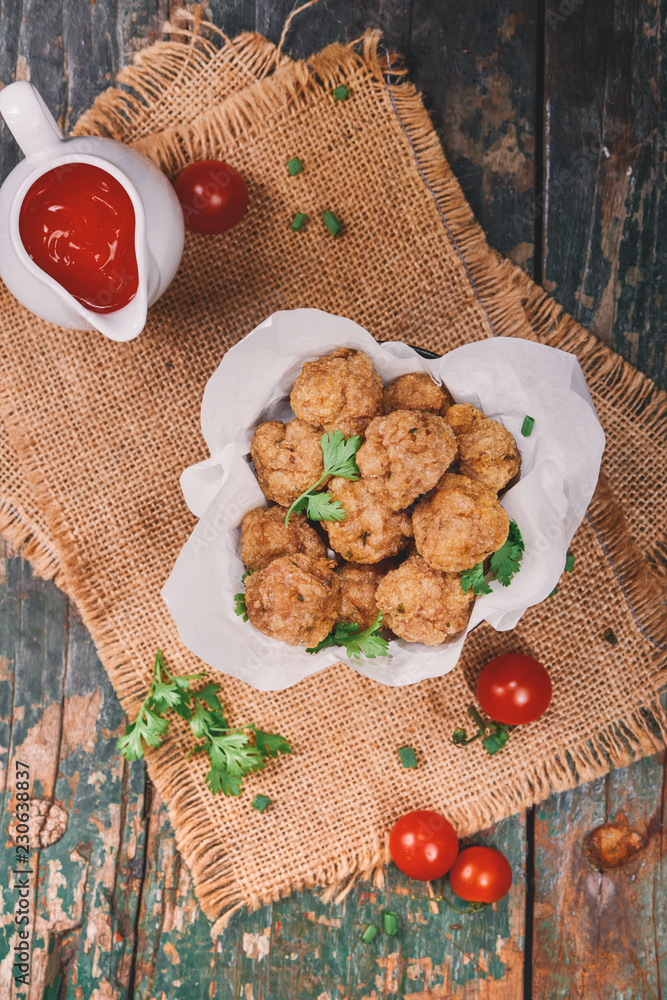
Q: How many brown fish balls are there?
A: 11